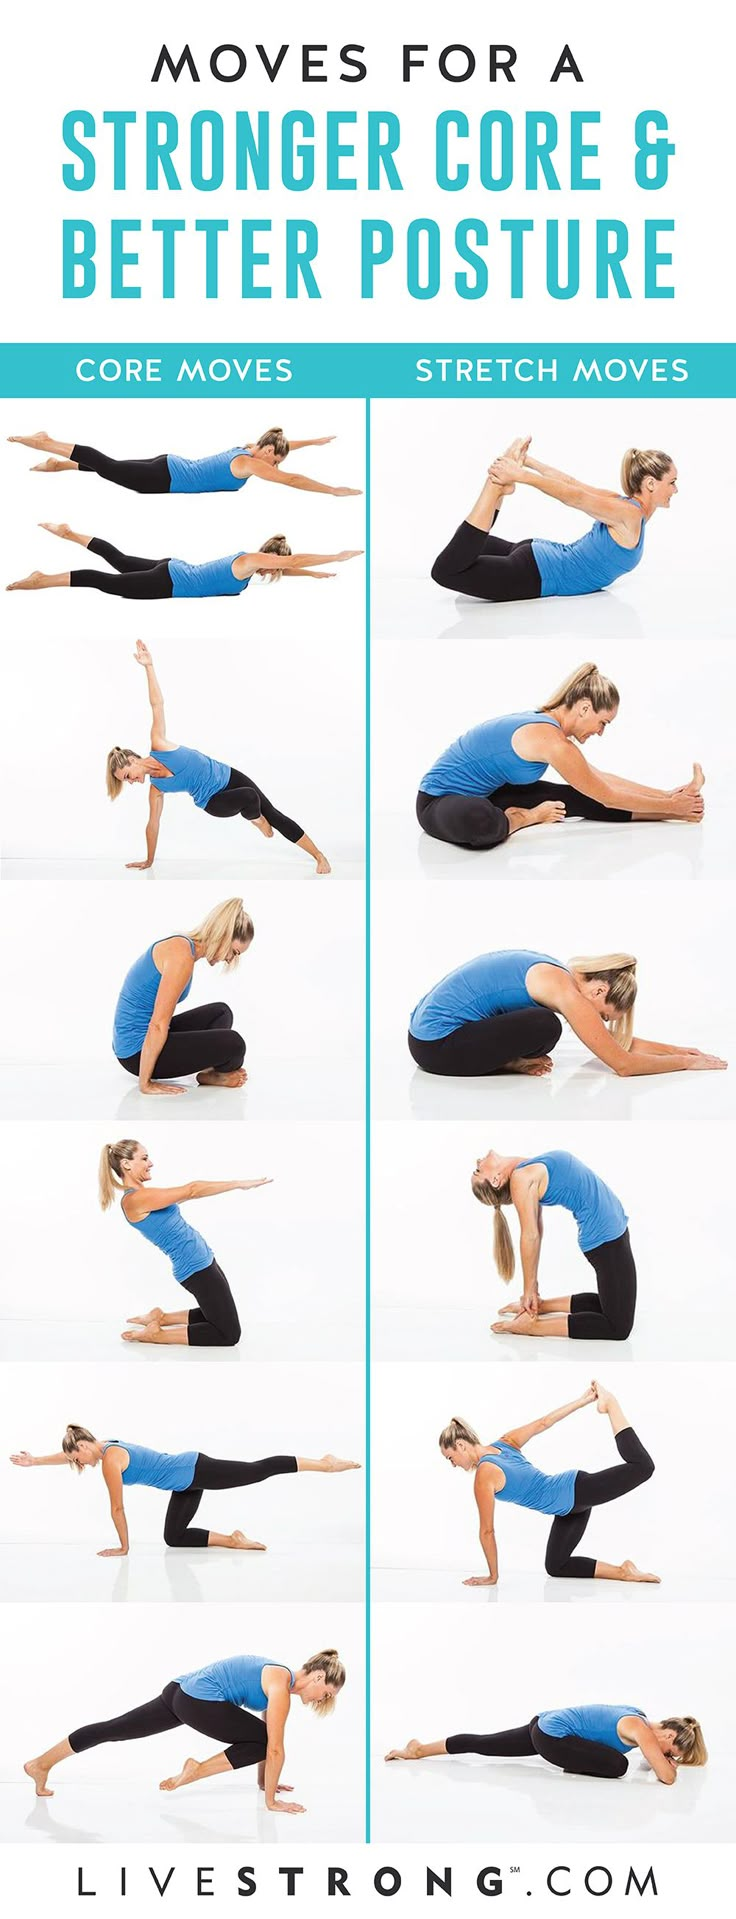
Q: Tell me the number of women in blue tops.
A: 13